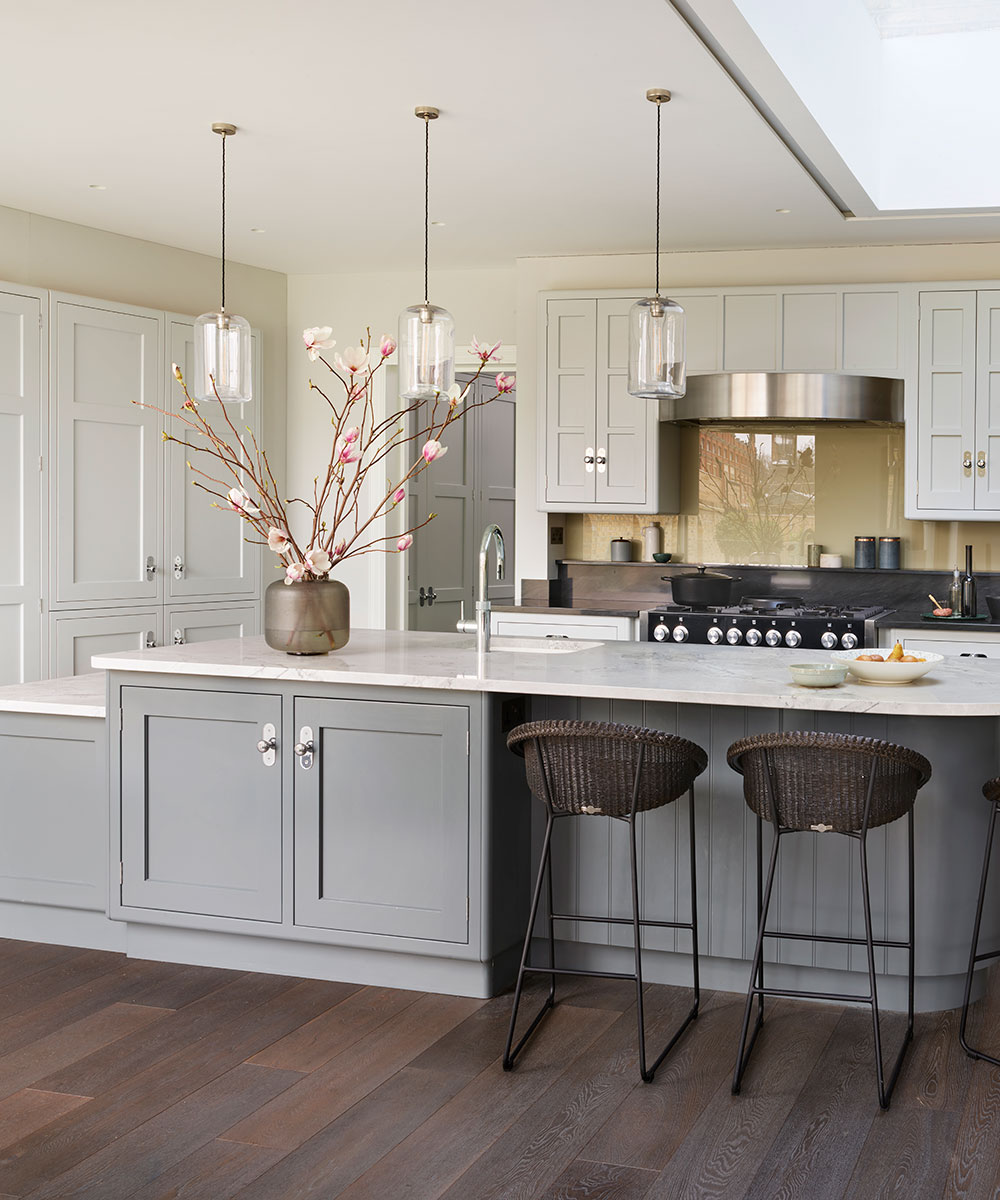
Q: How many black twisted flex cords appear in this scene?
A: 3